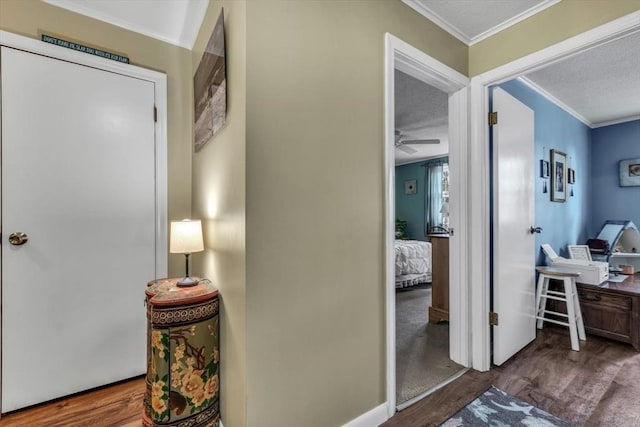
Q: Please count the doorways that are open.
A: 2